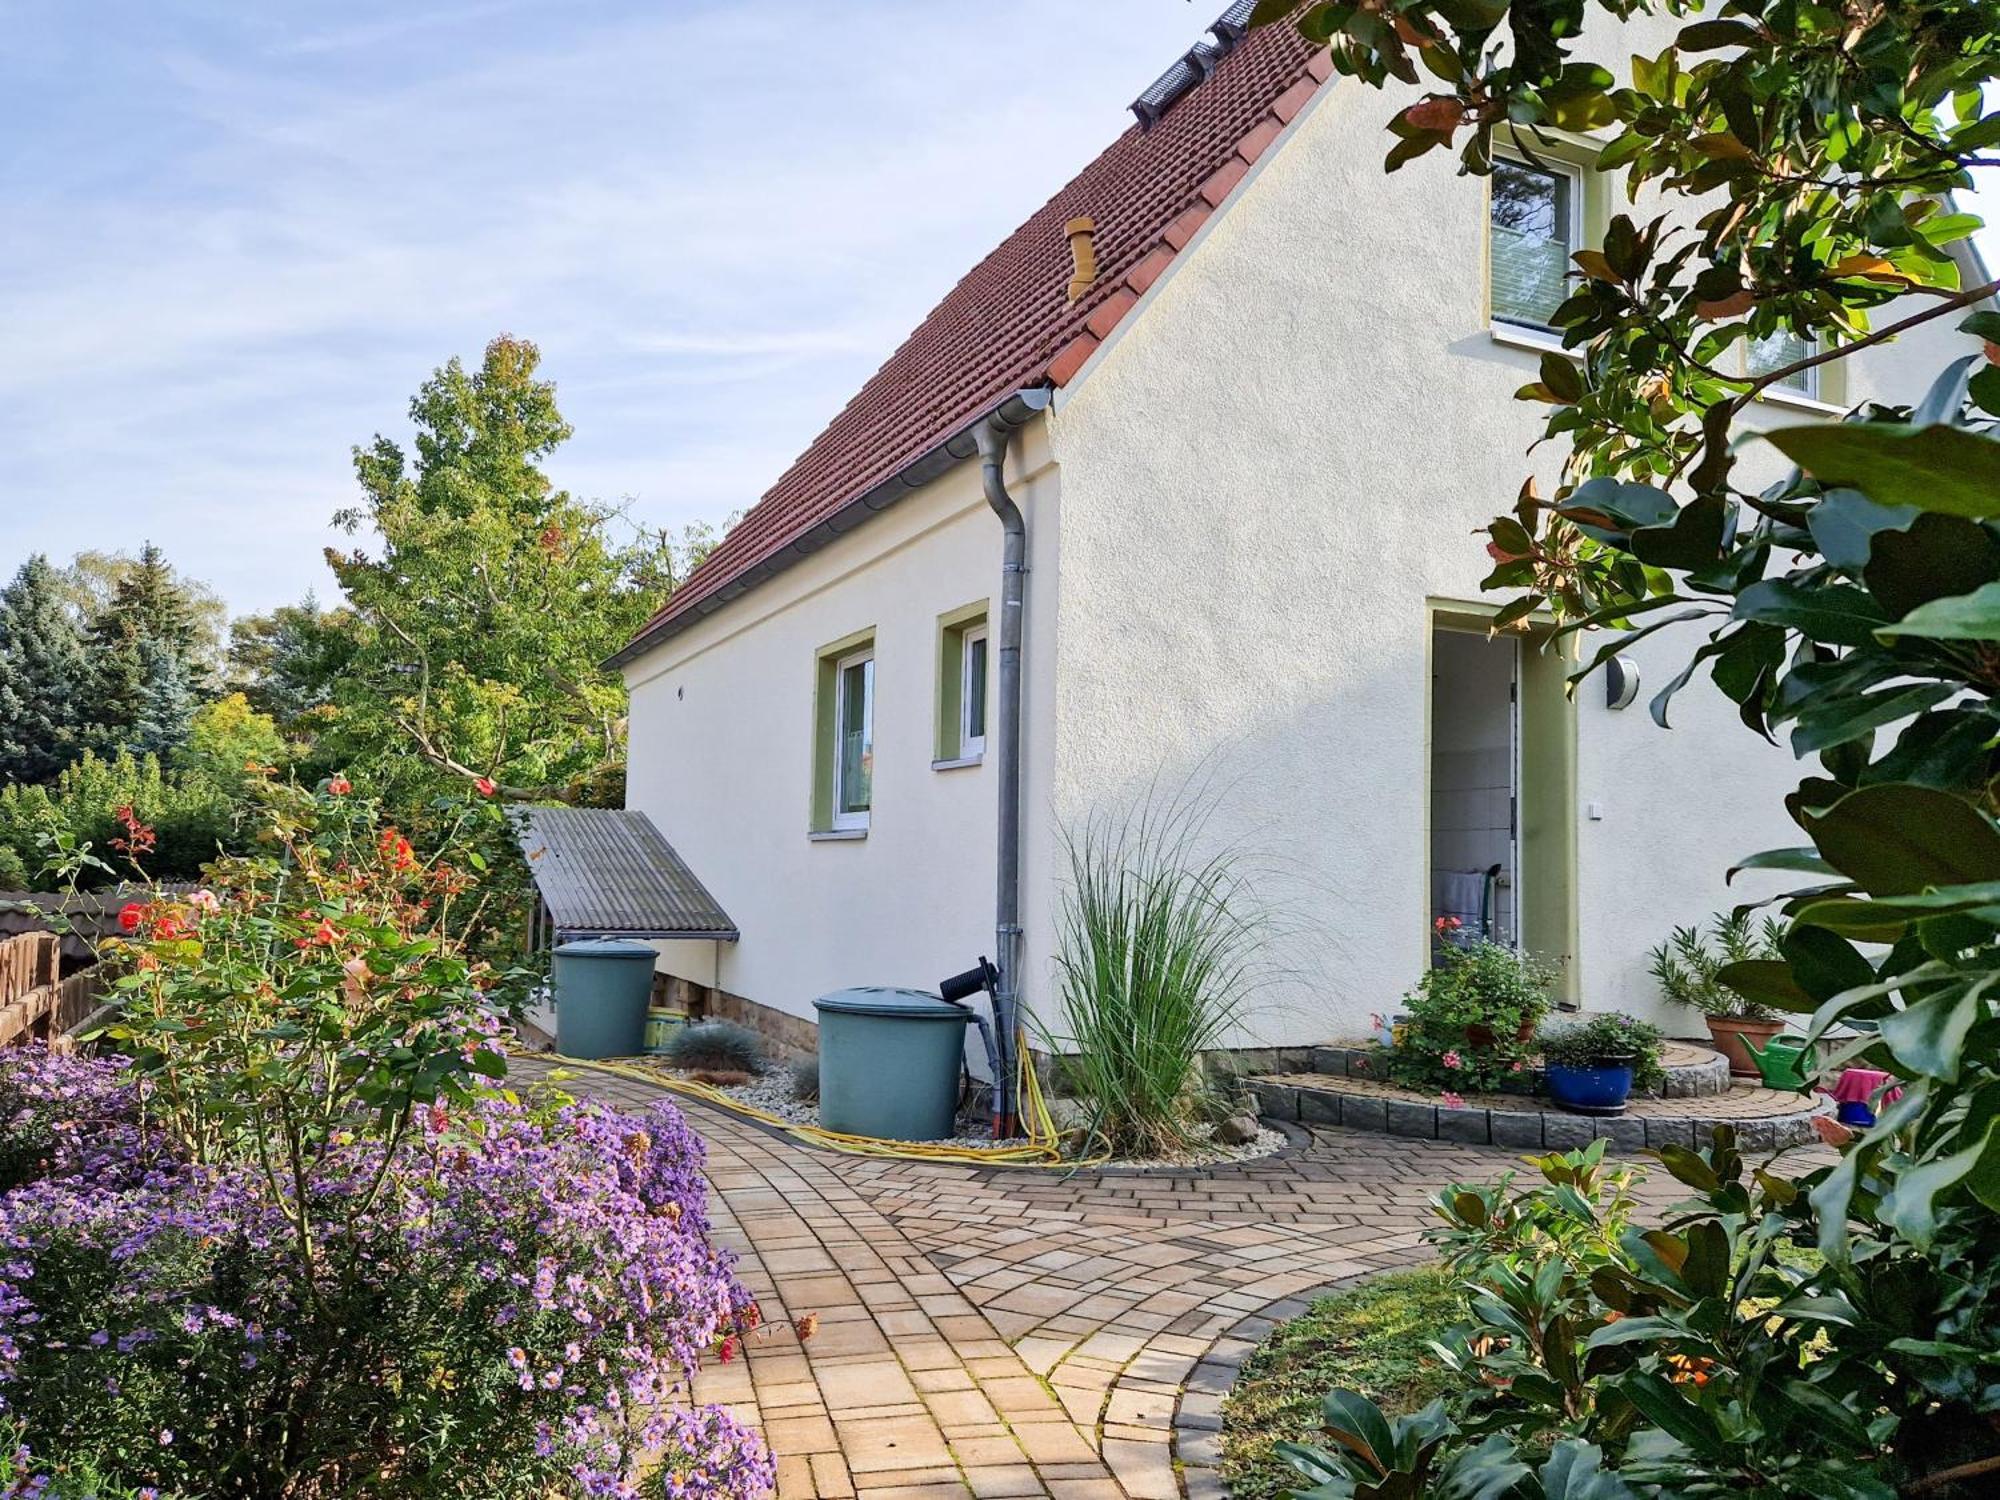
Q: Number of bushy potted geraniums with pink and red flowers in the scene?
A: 1